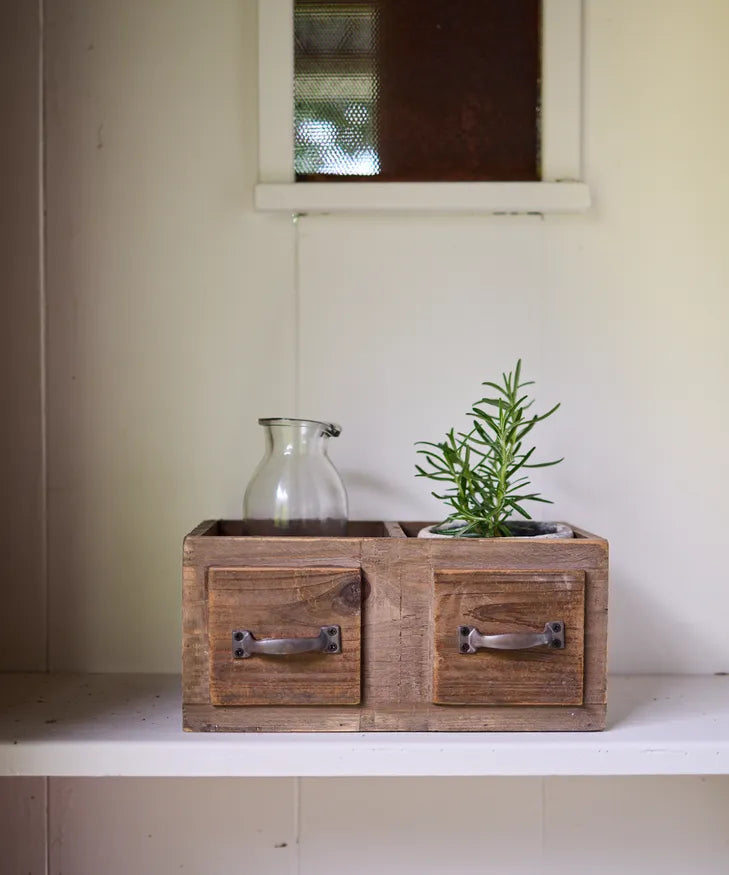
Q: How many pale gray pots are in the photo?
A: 1